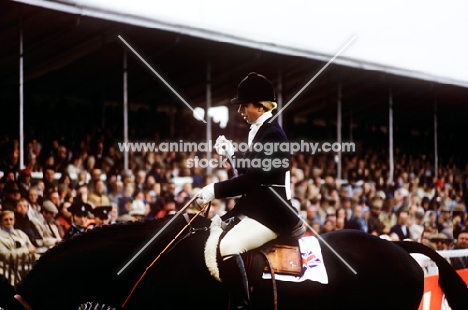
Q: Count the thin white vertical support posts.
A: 7